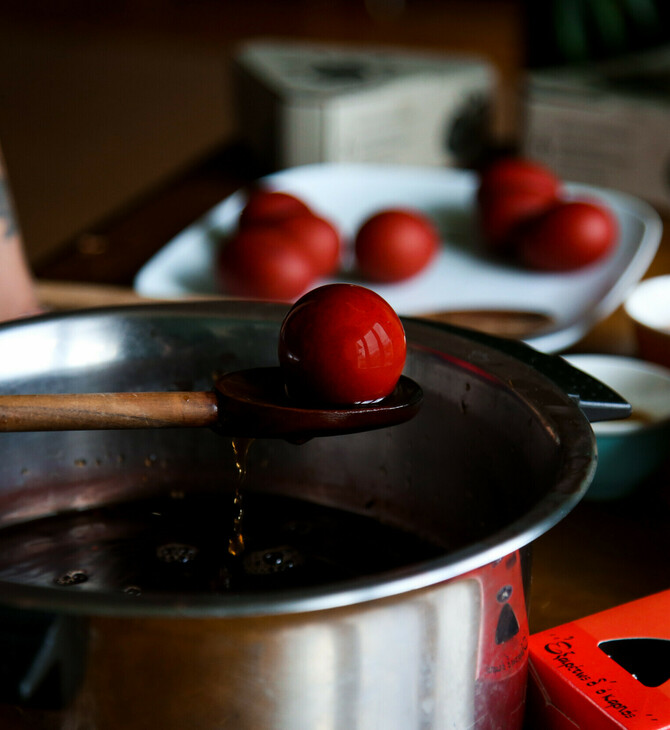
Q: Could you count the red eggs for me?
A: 8